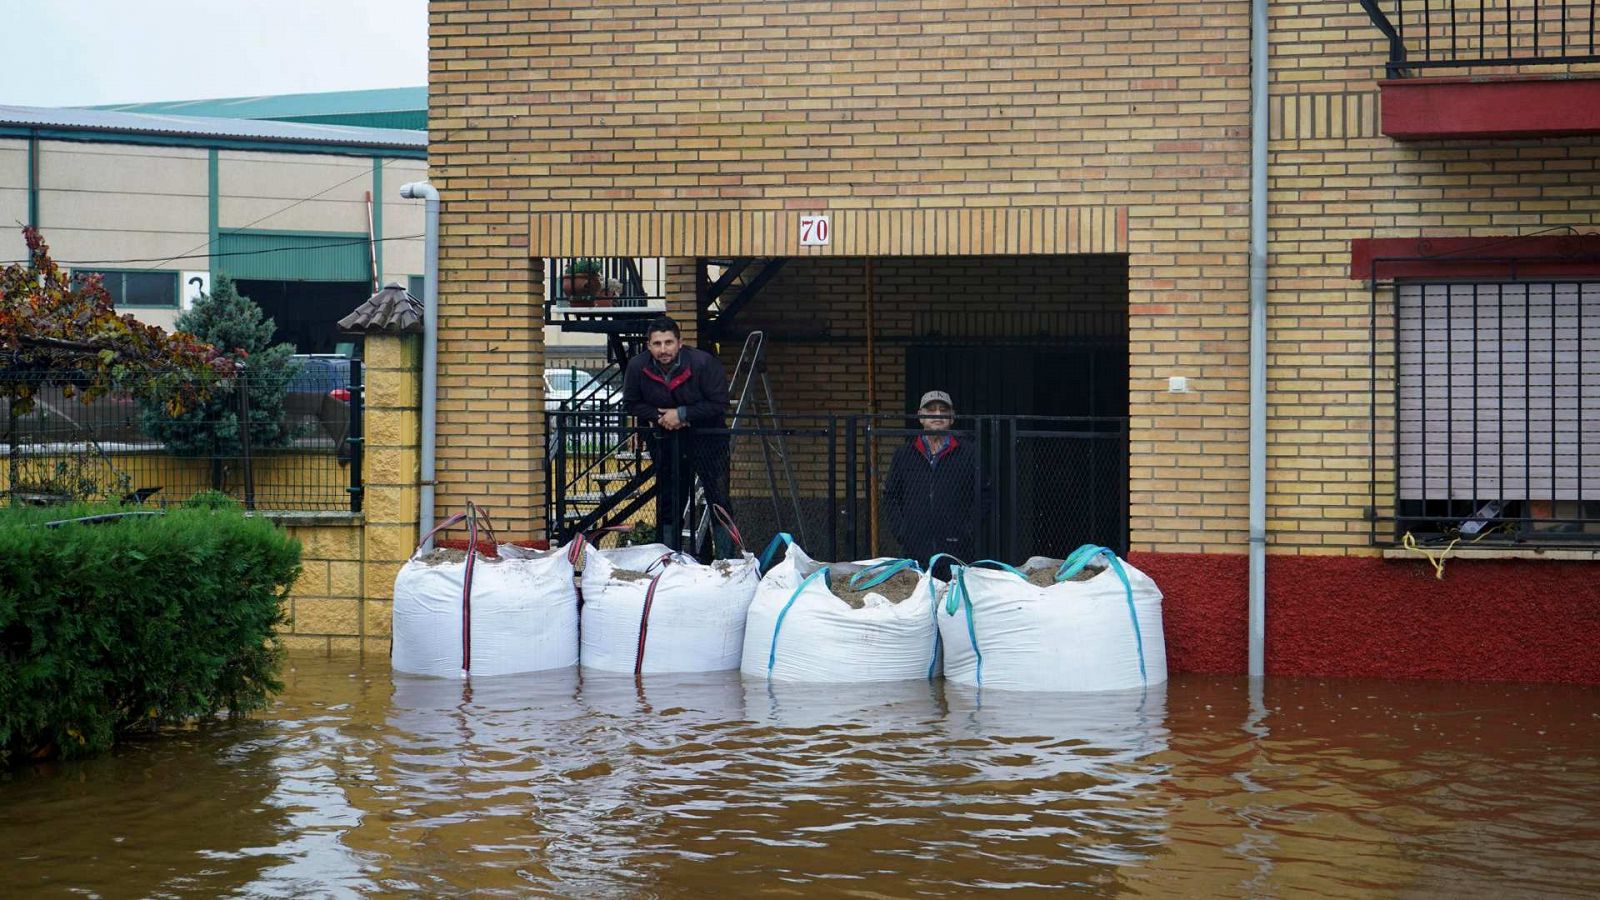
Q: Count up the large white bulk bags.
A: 4